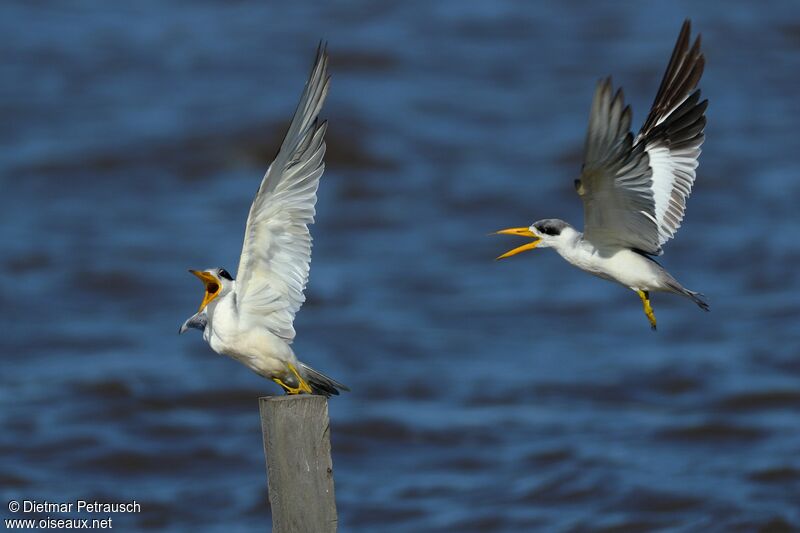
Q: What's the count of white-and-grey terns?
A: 2